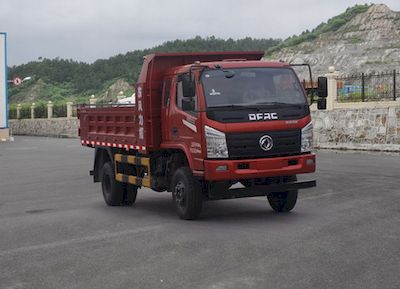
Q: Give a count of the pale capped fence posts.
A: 7